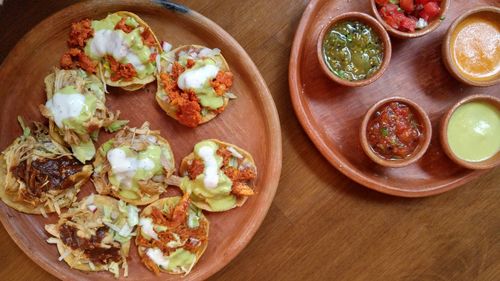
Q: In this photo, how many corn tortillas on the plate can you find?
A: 8